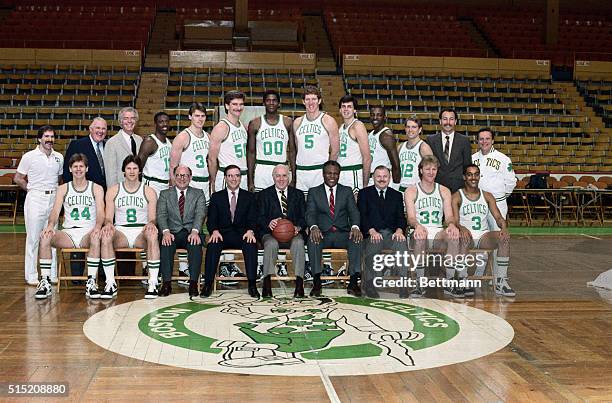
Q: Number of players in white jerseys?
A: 12